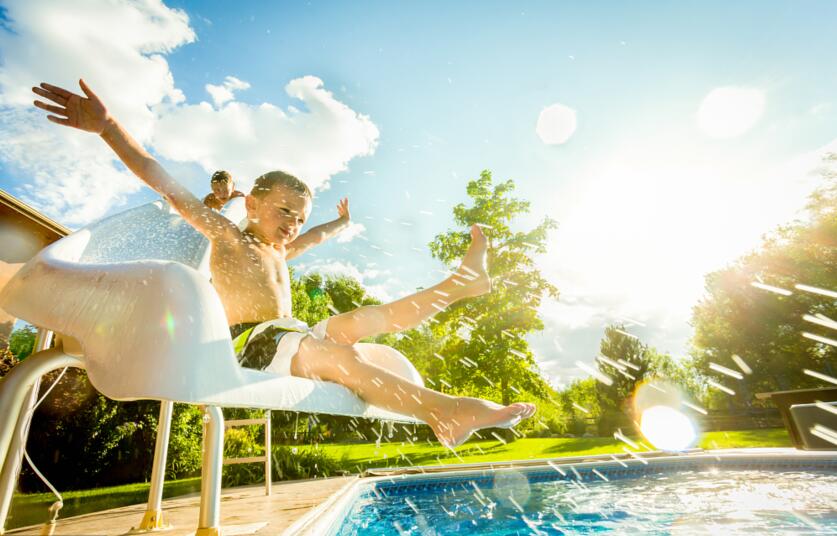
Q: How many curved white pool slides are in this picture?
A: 1